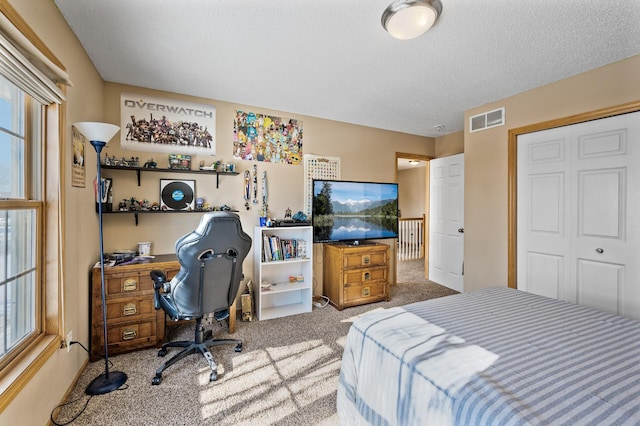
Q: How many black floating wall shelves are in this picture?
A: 2